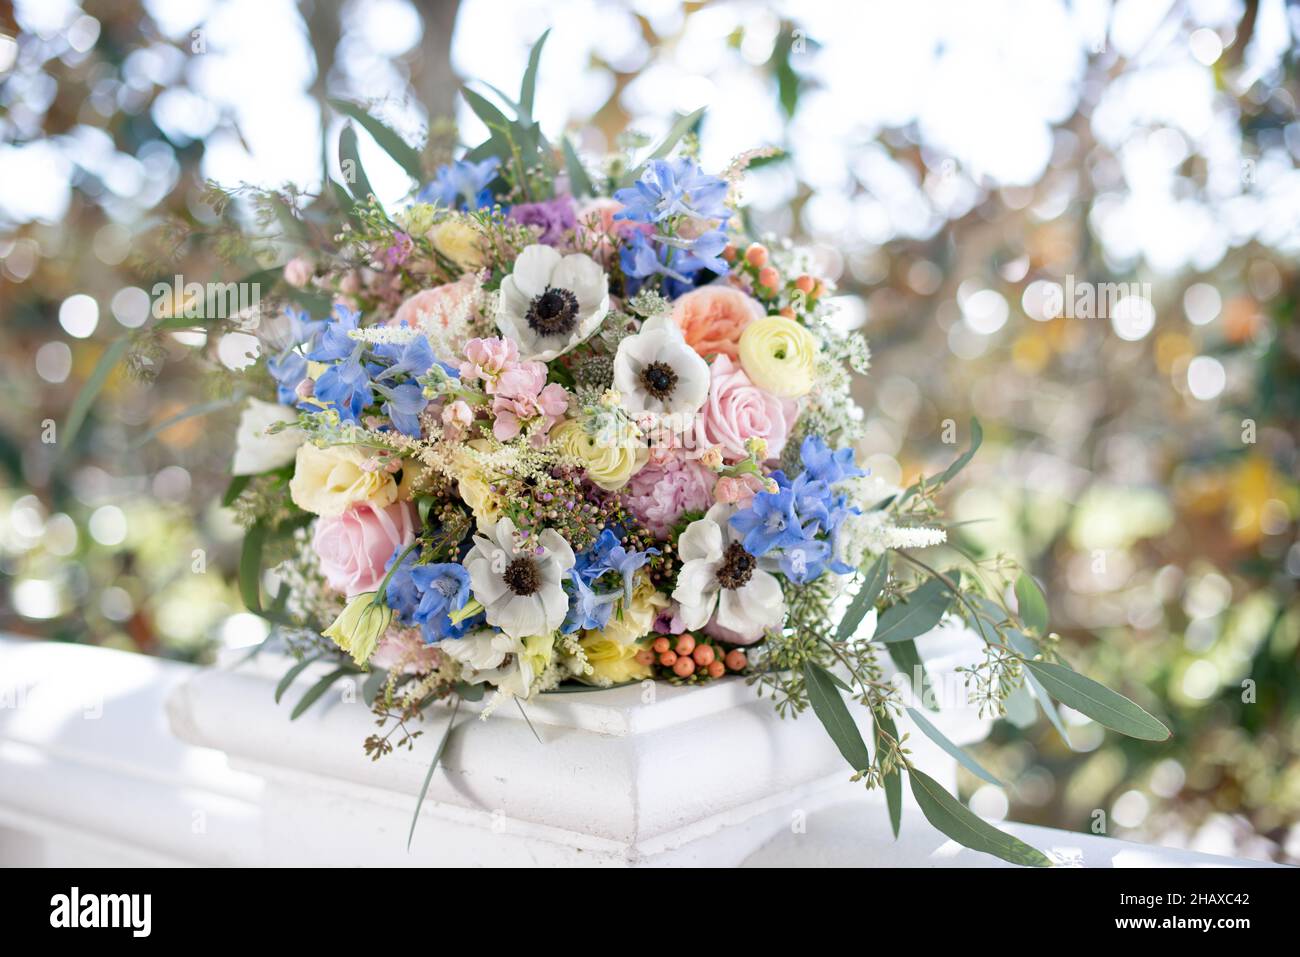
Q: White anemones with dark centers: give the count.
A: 4